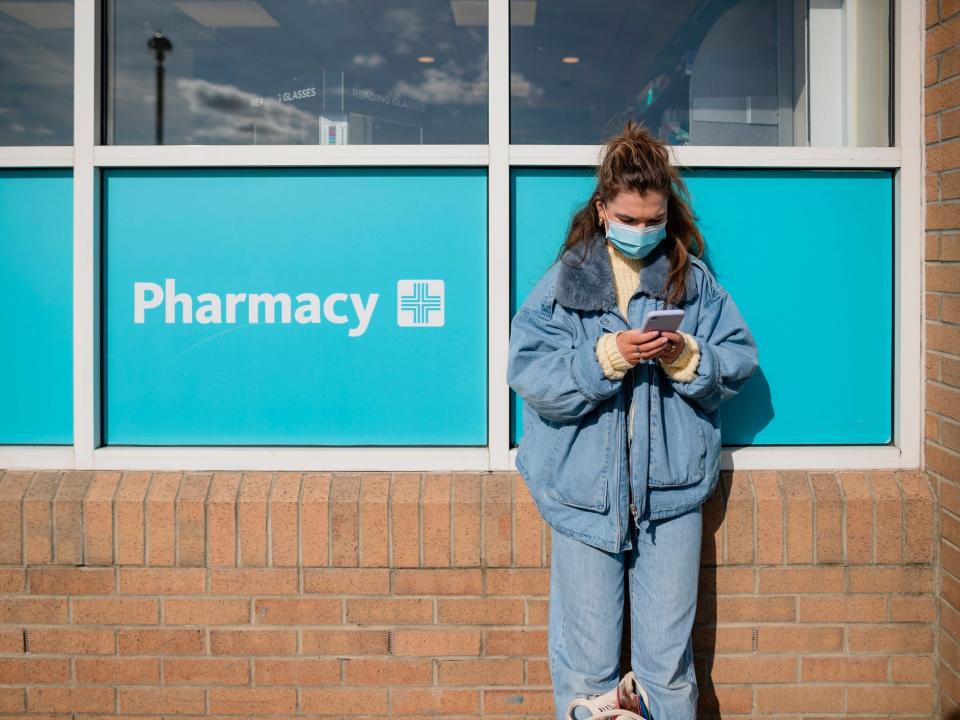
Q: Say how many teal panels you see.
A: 3